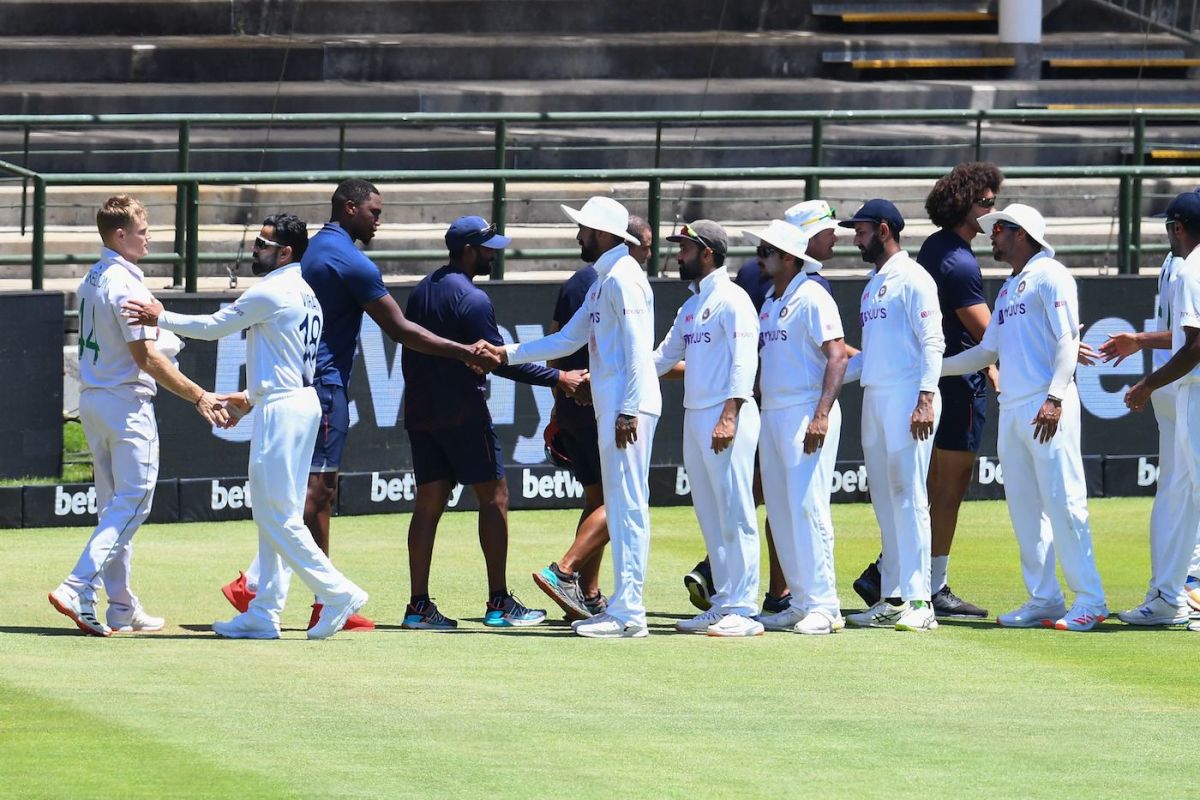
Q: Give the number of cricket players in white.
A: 9